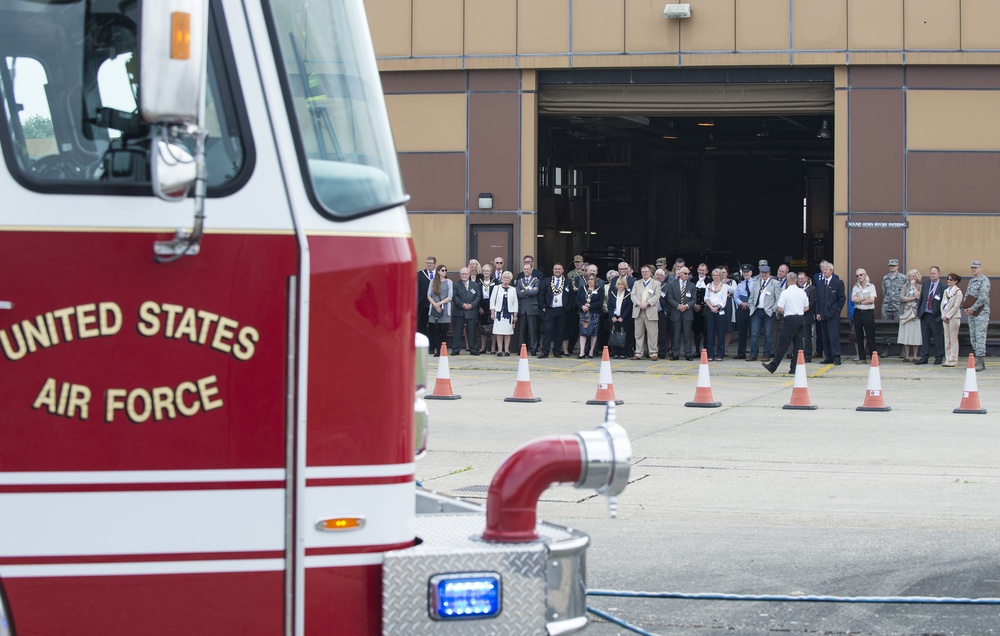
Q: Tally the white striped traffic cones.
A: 7